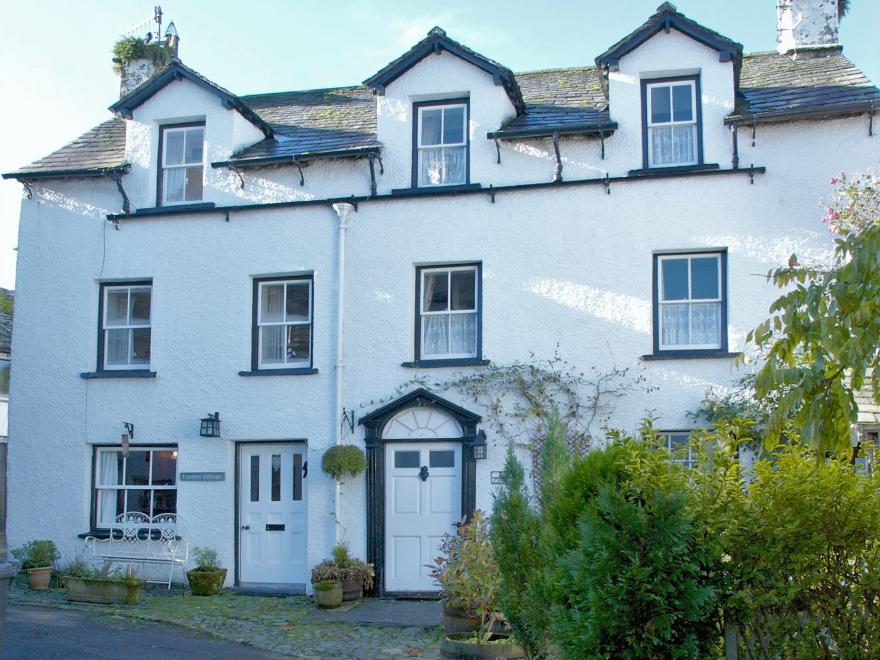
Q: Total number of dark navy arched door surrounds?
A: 1